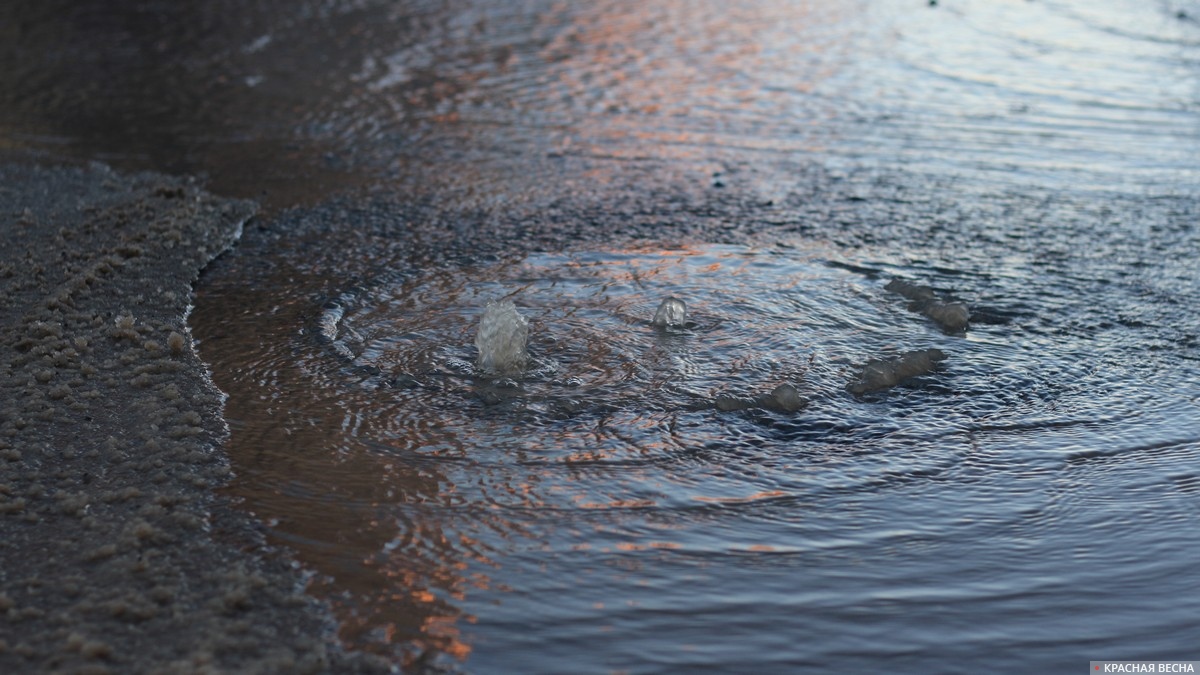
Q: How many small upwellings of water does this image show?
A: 2